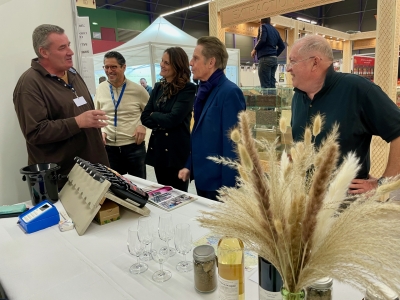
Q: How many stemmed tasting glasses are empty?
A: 5